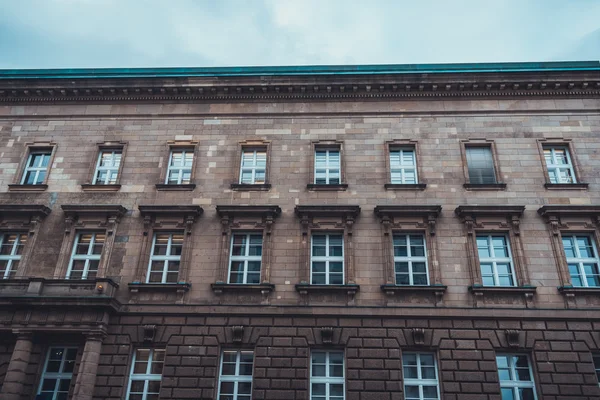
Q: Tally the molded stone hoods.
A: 8